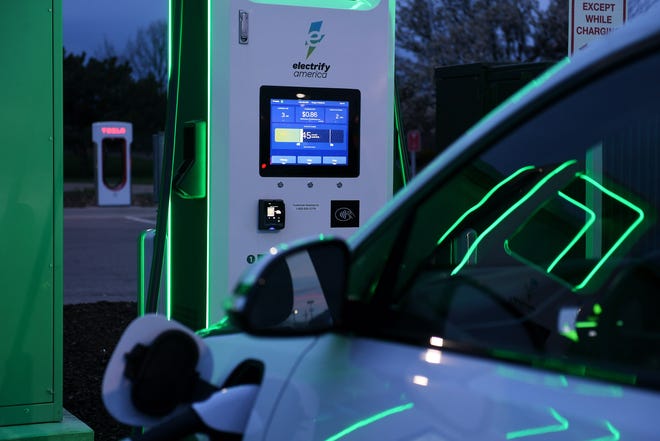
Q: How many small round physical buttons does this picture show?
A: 3